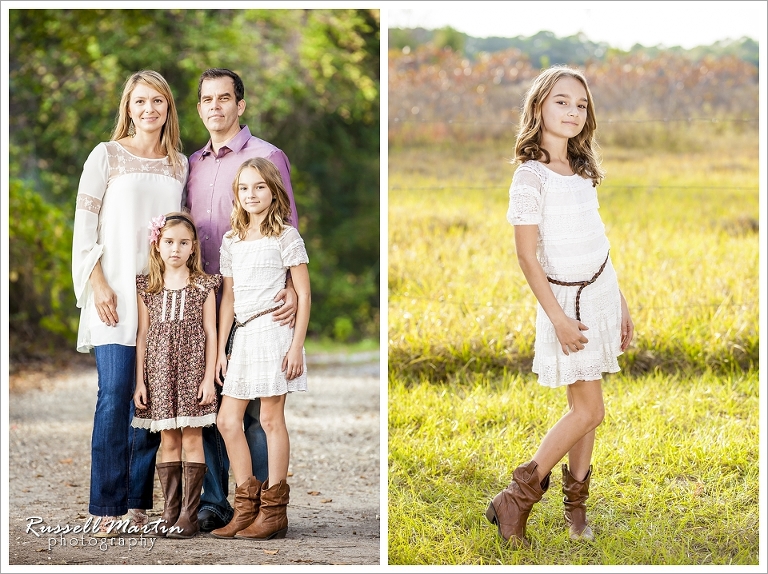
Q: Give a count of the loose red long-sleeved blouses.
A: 0